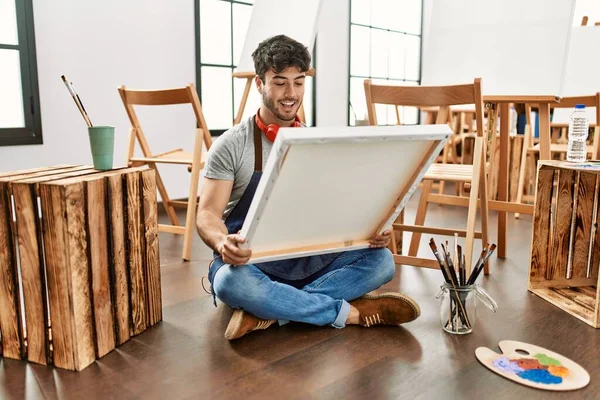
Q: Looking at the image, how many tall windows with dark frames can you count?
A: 3